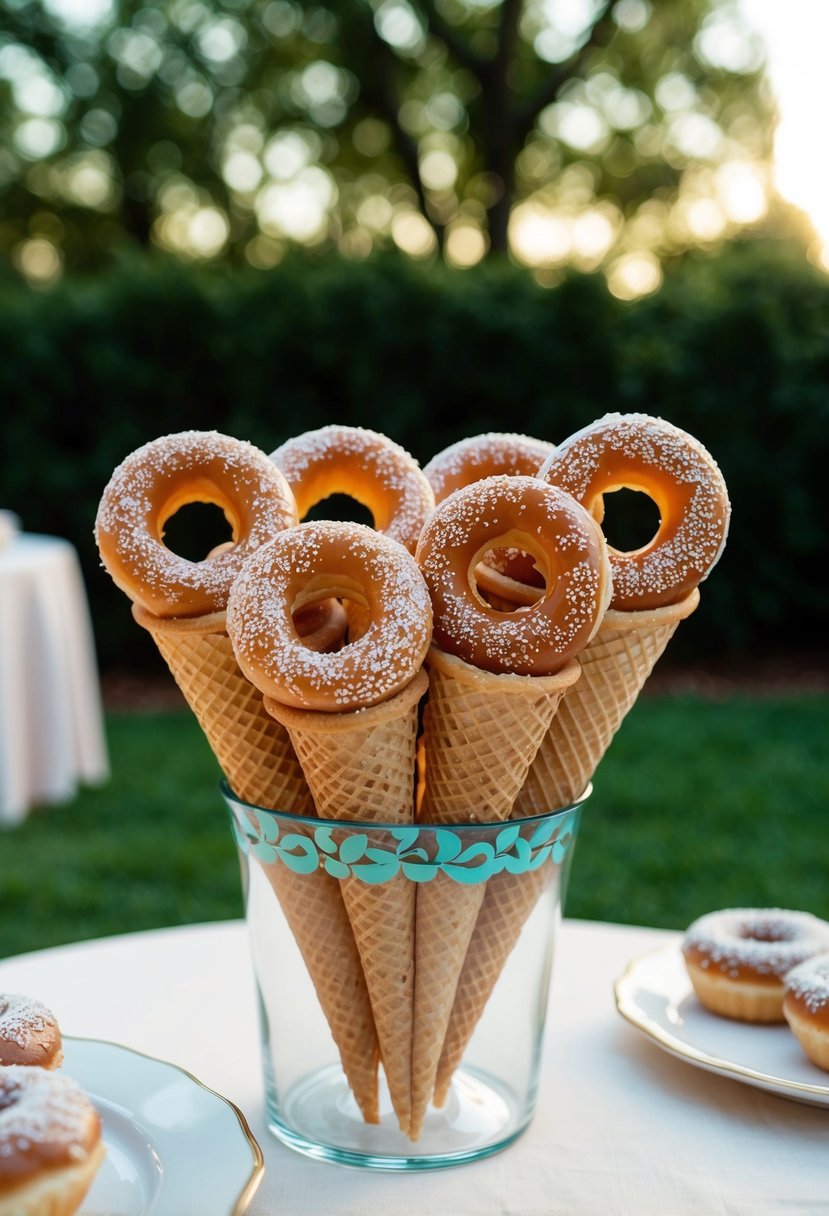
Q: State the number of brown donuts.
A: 10